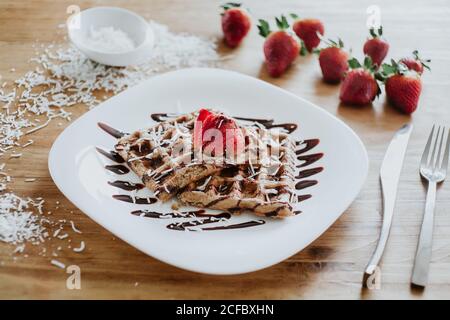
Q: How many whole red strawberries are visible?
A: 8